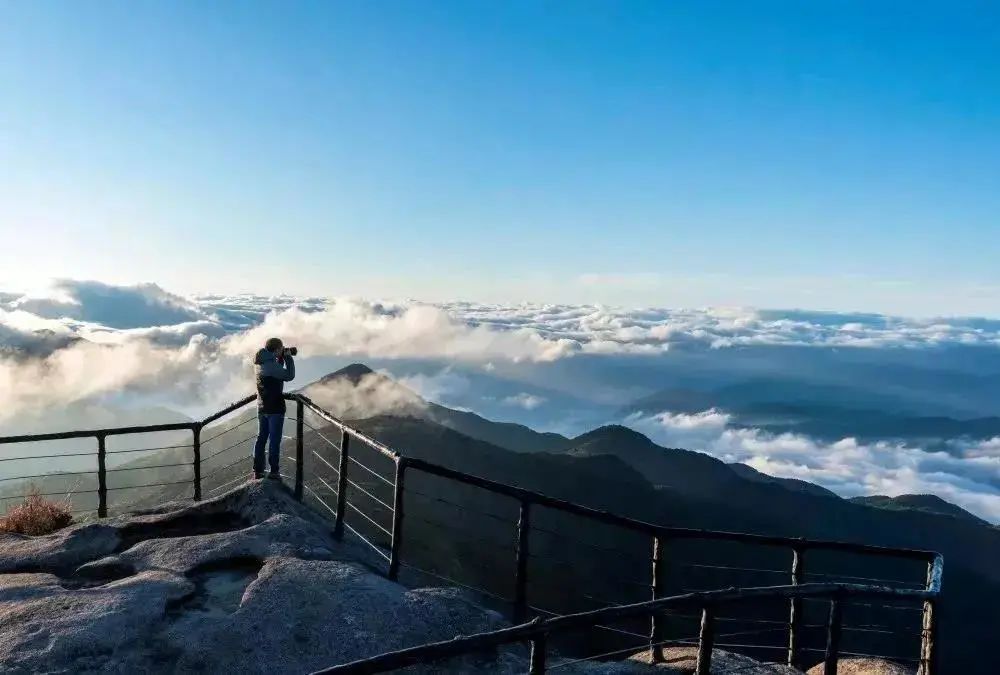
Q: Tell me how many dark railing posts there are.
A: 12